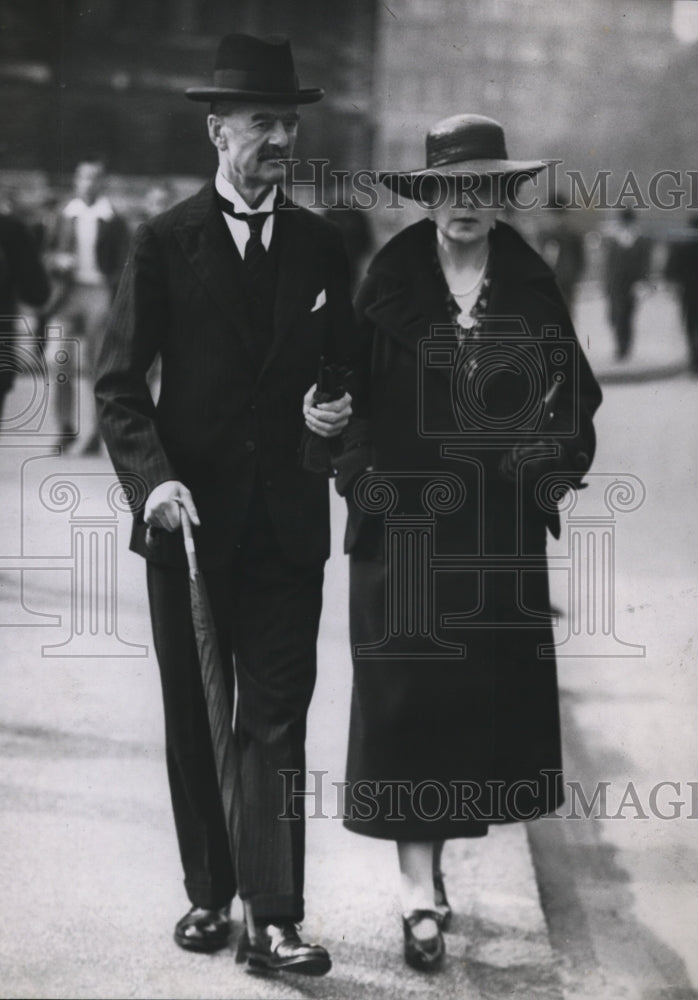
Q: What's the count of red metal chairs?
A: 0